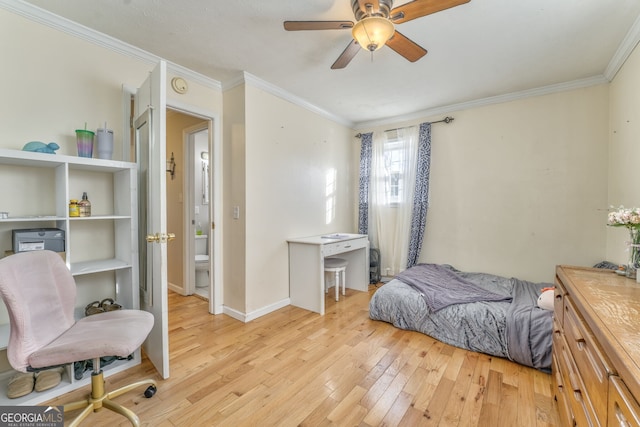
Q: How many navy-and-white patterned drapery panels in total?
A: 2